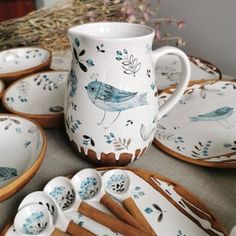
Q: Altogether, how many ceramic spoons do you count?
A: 5